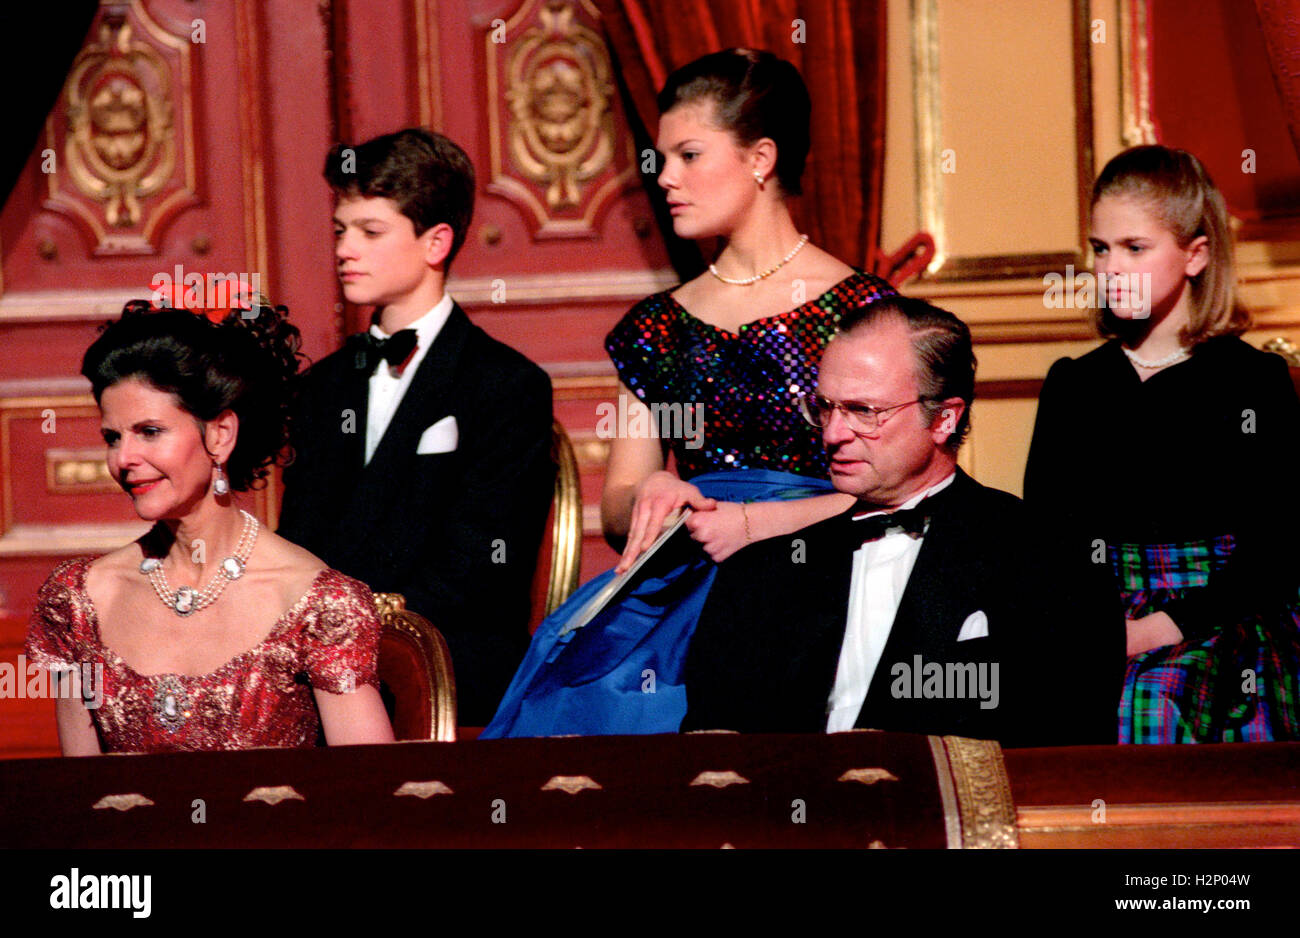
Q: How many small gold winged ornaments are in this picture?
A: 6